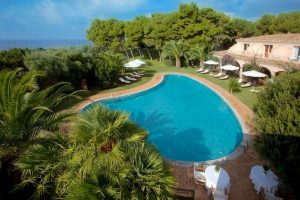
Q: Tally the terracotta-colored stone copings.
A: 1